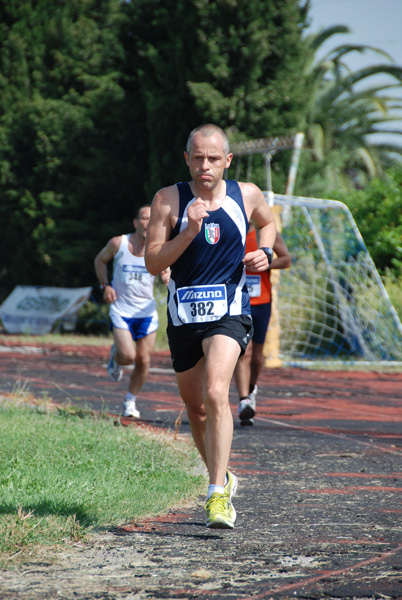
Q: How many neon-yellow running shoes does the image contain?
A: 2